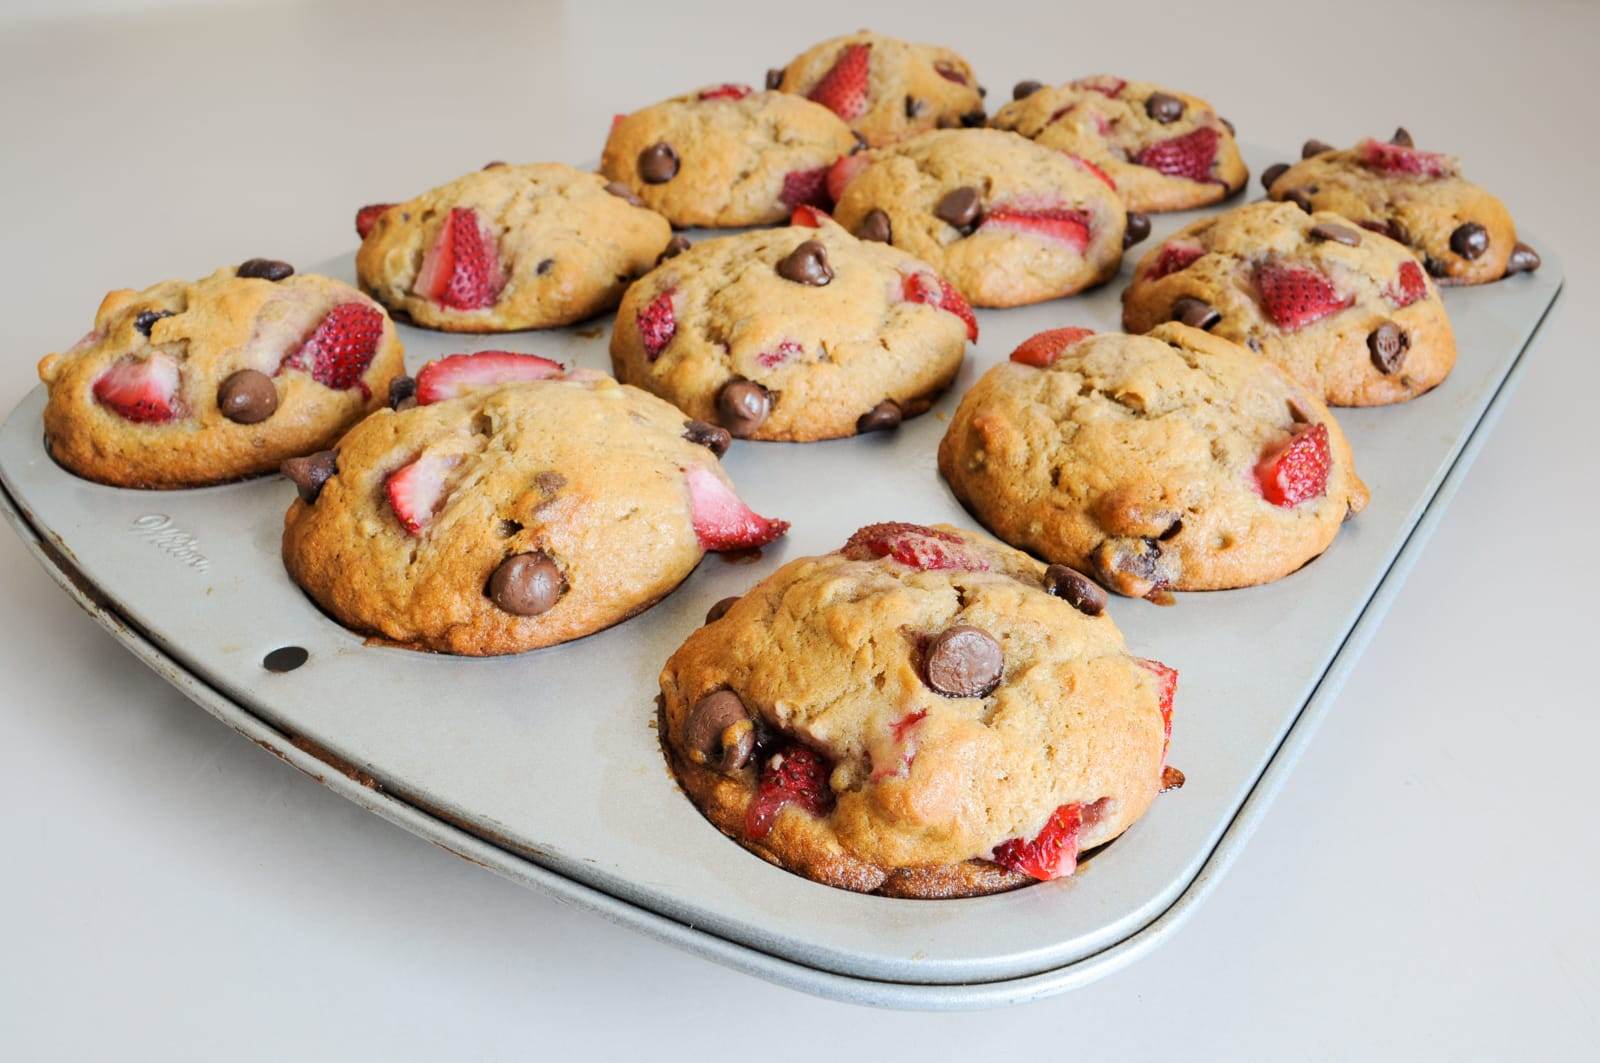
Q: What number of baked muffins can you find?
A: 12